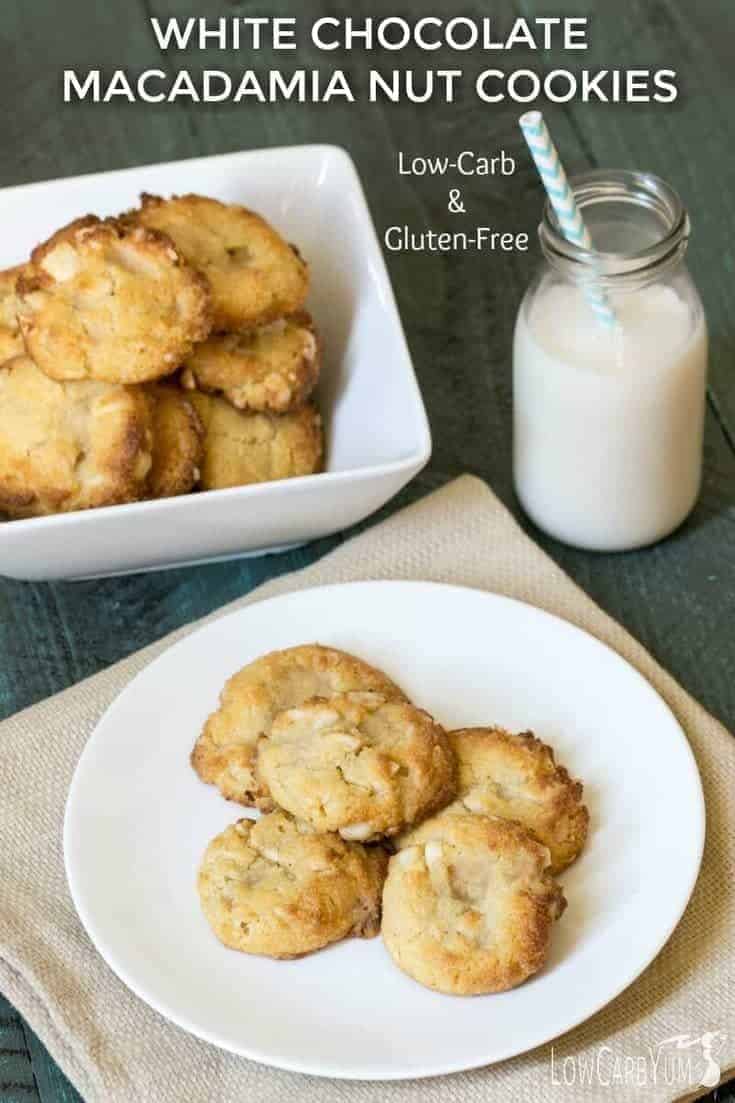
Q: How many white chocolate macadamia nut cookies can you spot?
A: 12